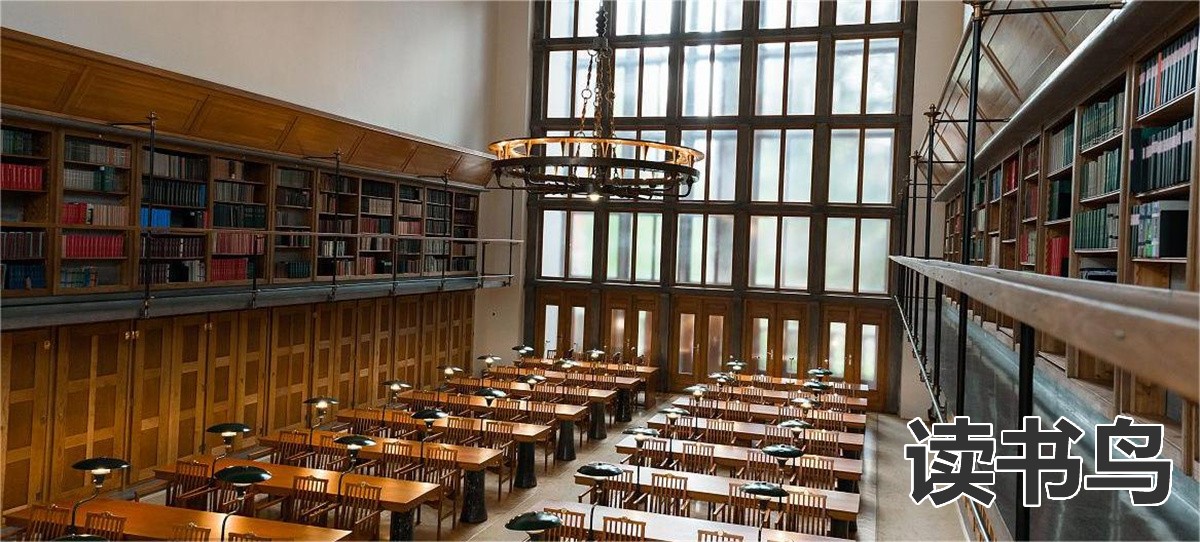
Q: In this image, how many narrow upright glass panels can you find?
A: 10